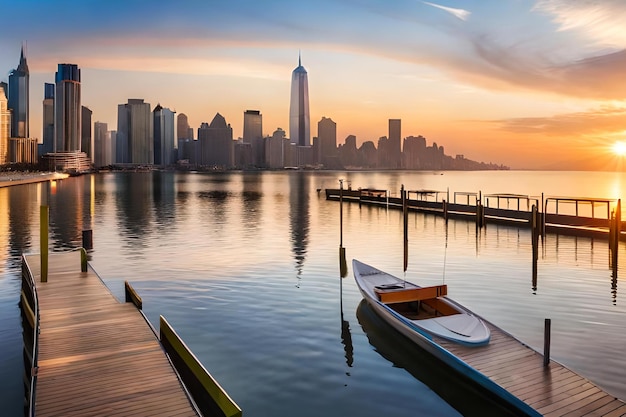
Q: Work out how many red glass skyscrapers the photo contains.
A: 0